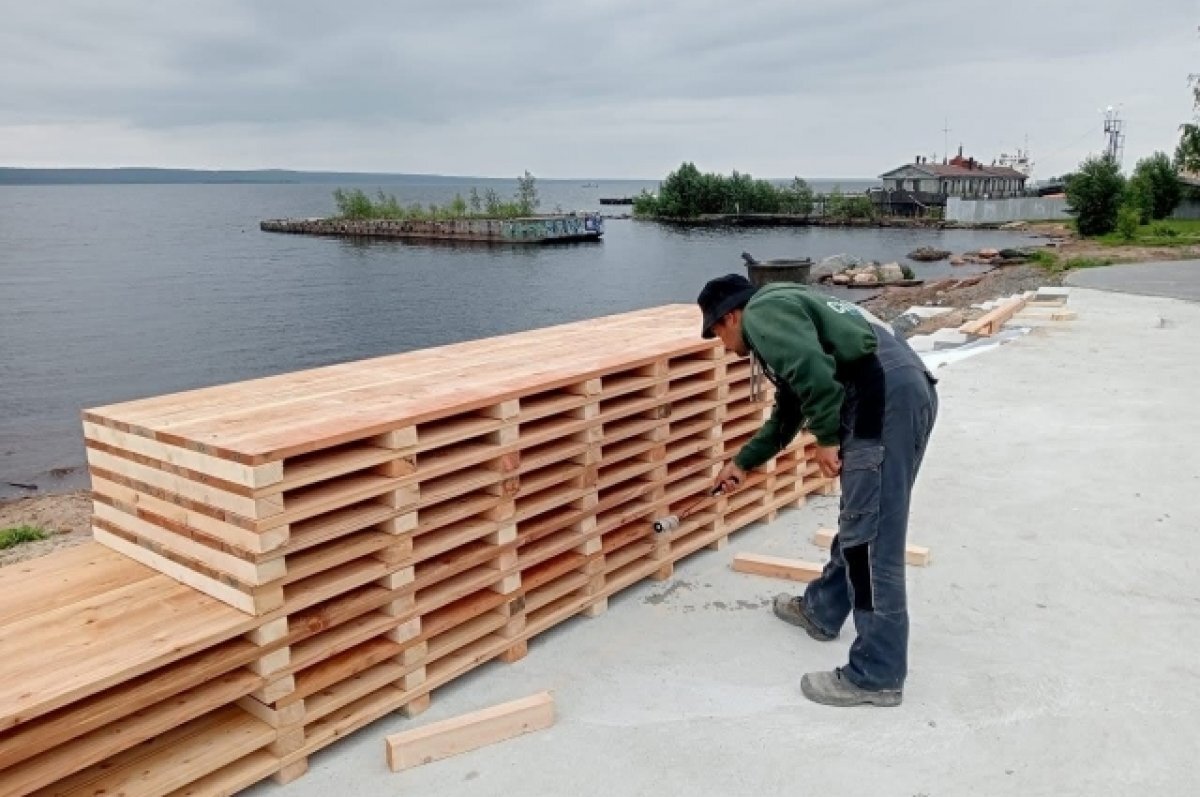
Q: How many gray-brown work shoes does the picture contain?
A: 2